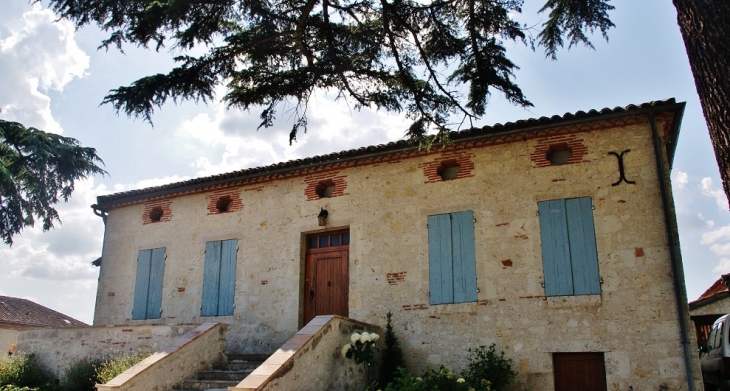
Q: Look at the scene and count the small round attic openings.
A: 5